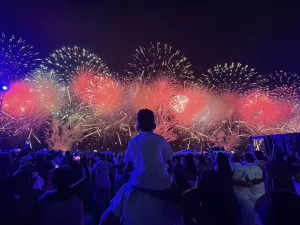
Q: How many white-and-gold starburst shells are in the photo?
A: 5